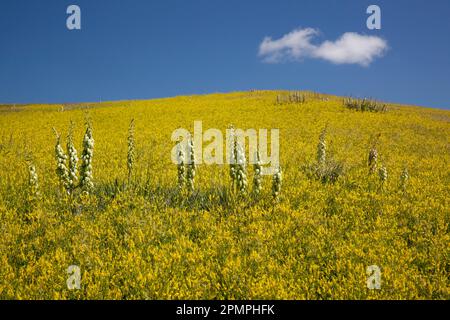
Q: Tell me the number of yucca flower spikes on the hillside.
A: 15